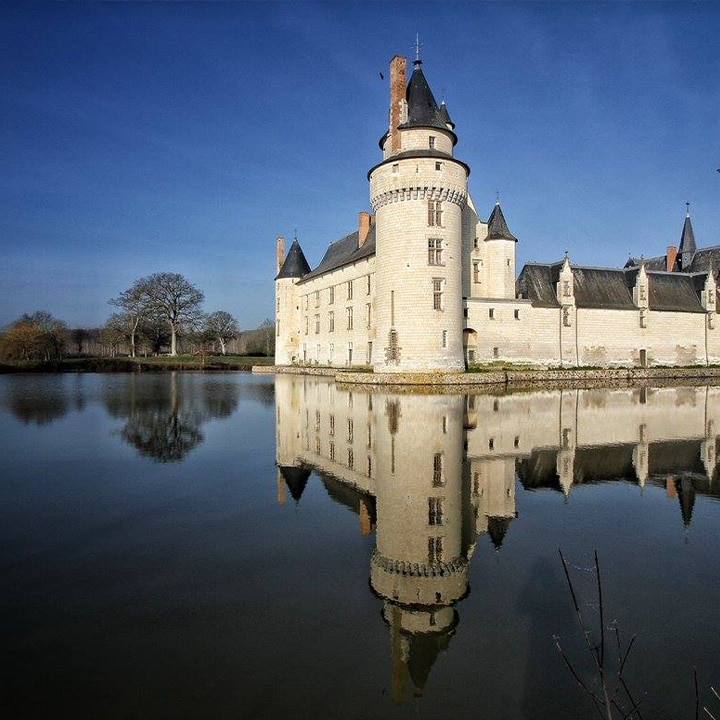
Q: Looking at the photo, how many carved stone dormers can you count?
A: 3